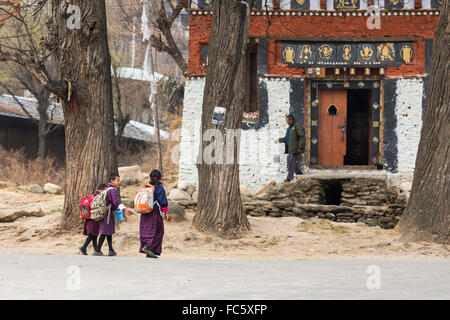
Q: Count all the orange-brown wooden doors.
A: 1